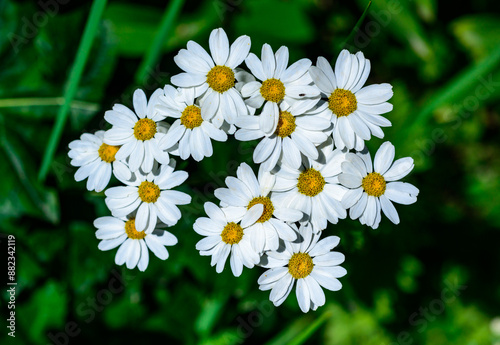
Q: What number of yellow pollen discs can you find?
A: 14